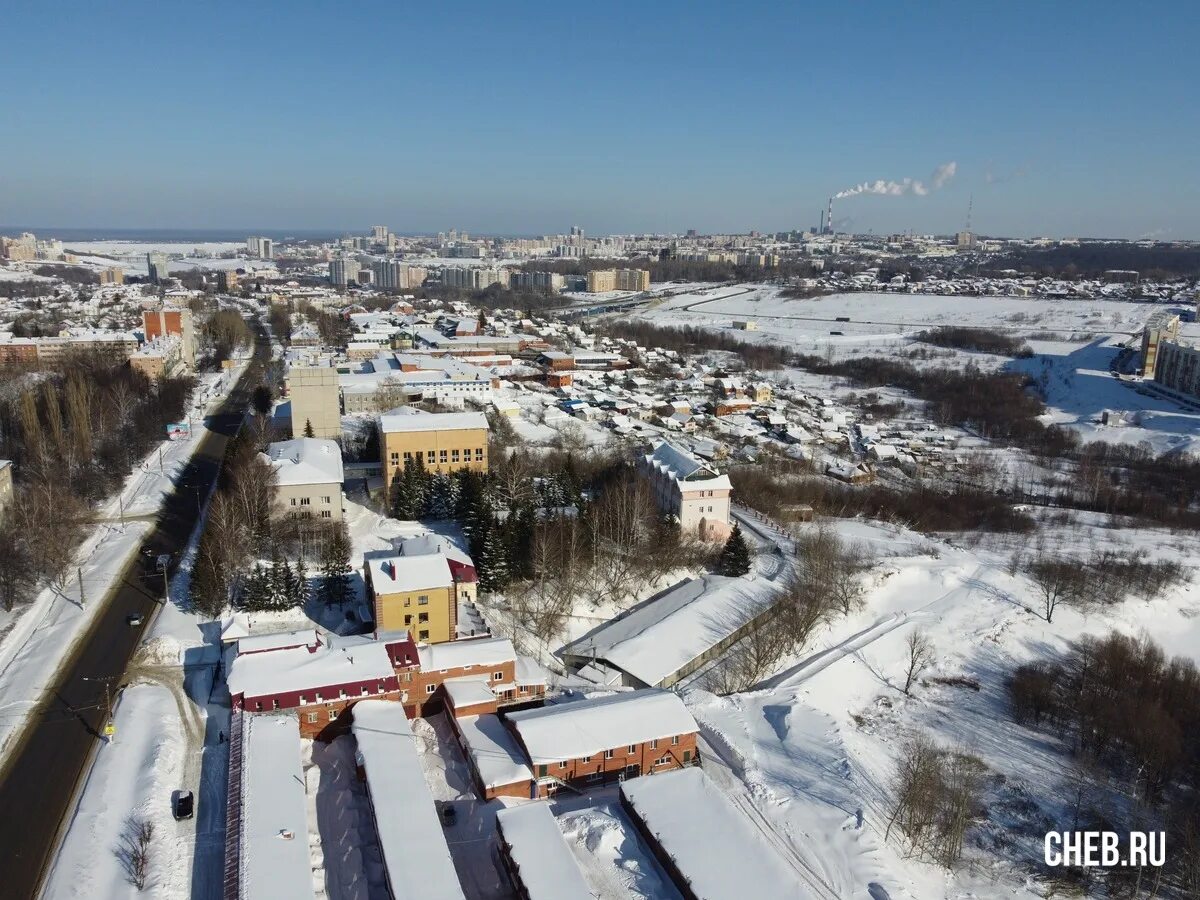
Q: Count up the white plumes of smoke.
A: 1